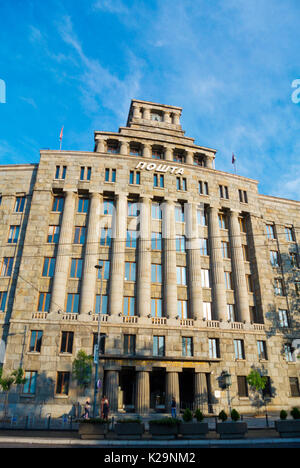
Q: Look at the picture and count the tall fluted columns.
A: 8